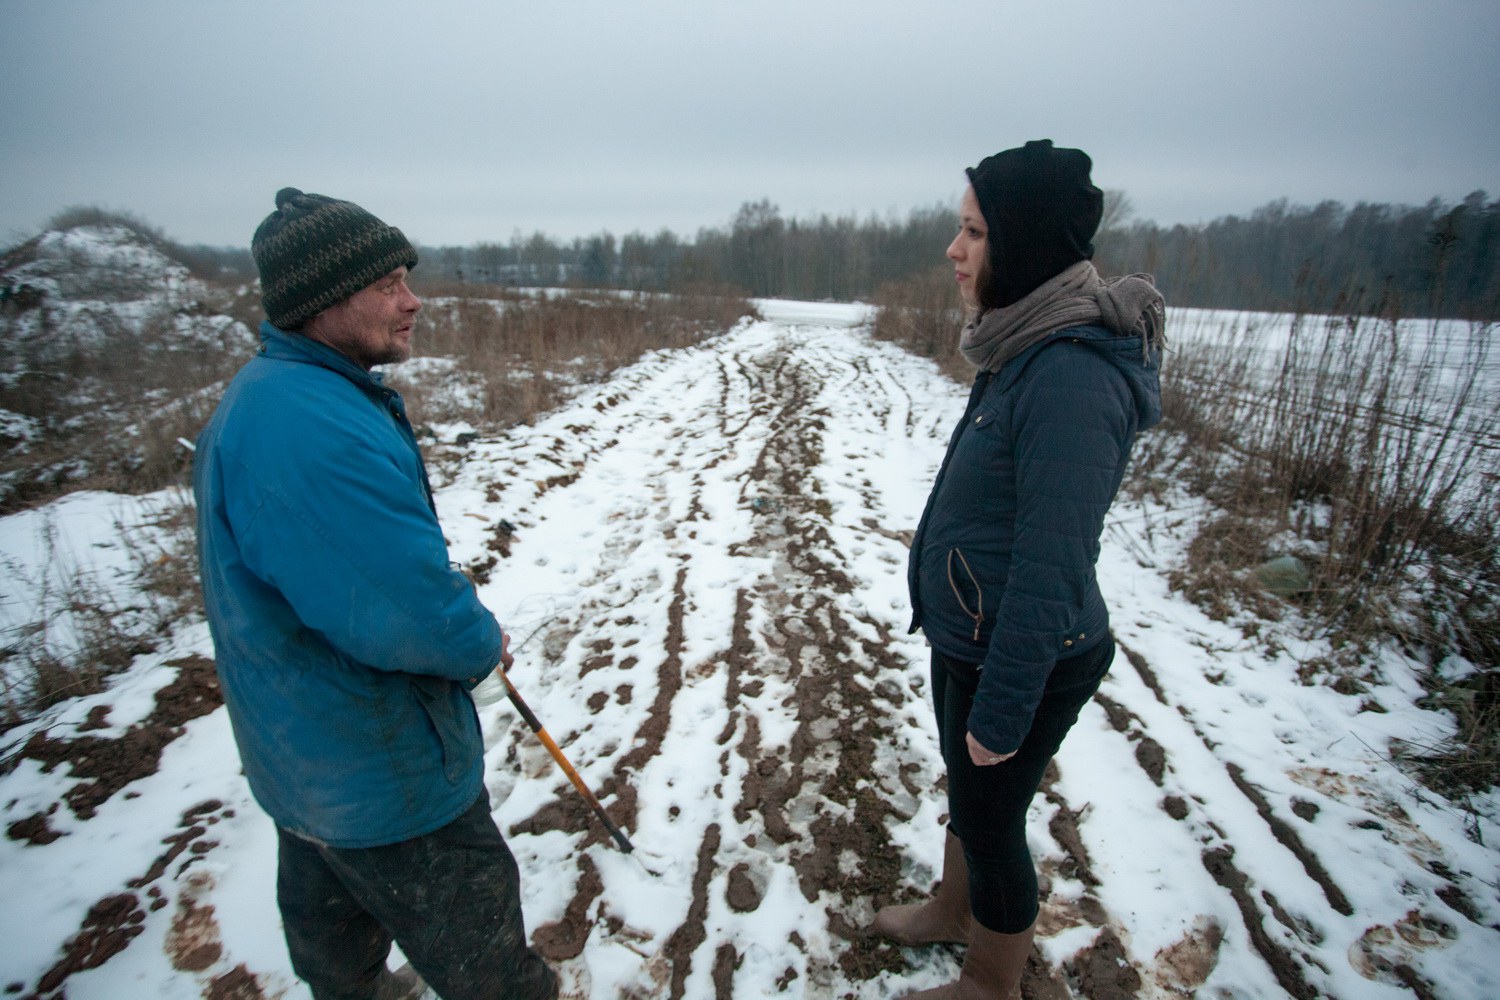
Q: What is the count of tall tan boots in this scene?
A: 2